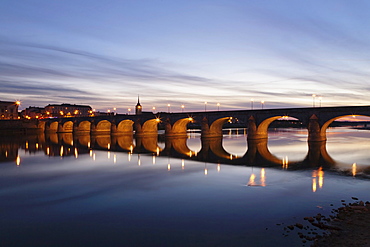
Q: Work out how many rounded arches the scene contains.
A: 11